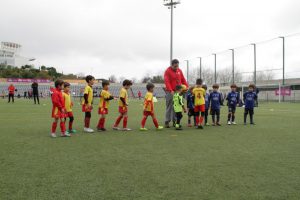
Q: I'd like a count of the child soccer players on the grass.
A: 13